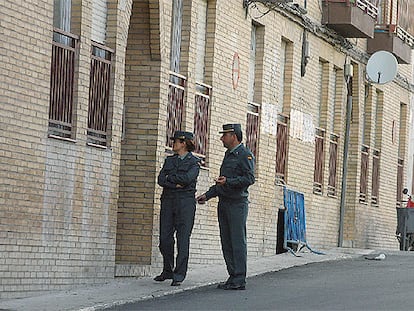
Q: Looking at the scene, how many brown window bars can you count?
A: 11